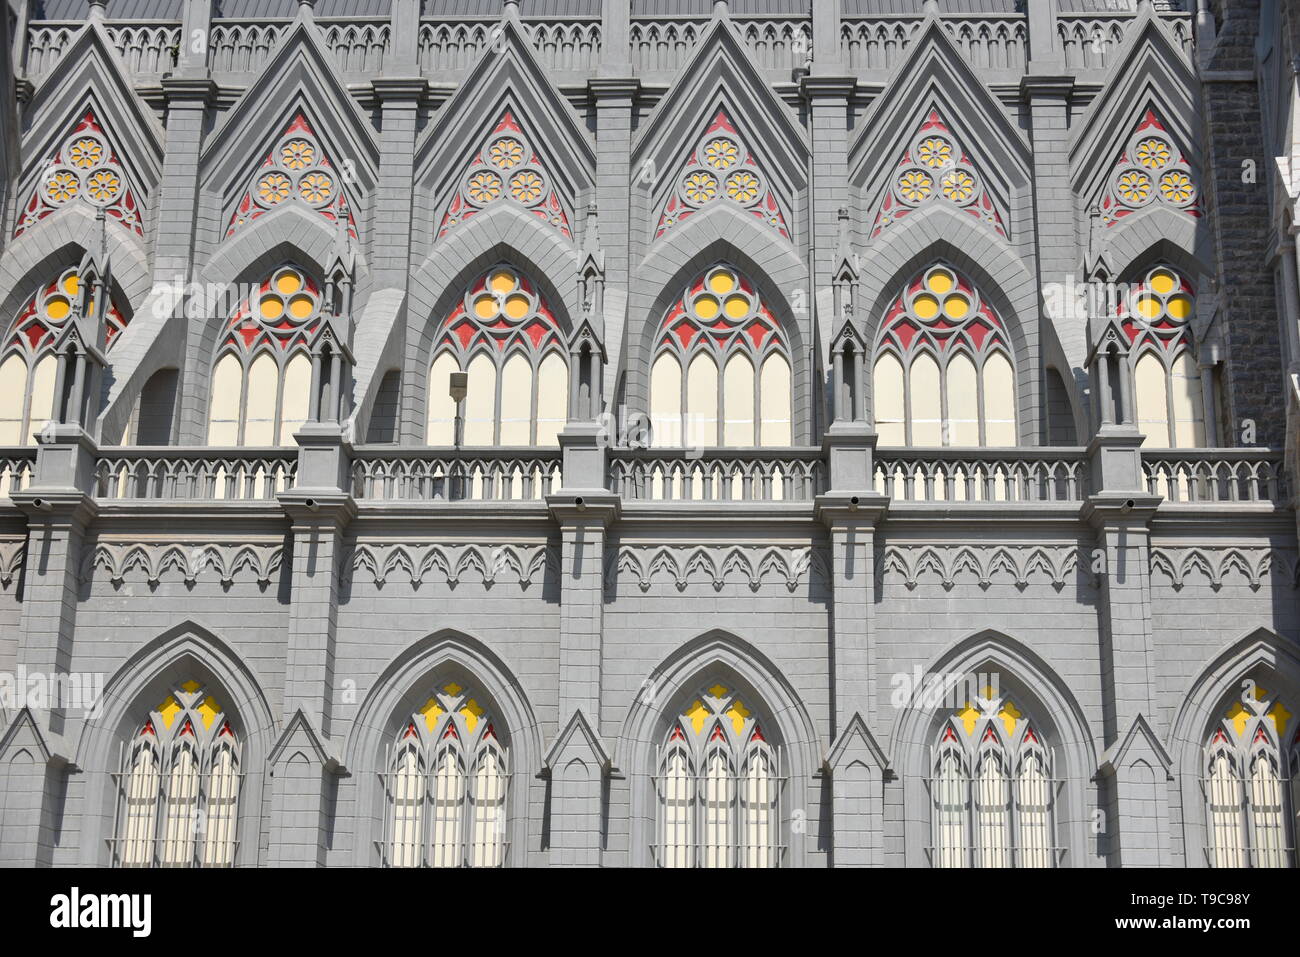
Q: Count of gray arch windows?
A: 11